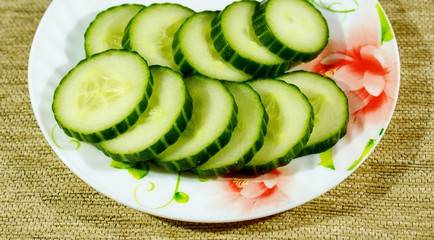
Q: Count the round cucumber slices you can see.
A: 11